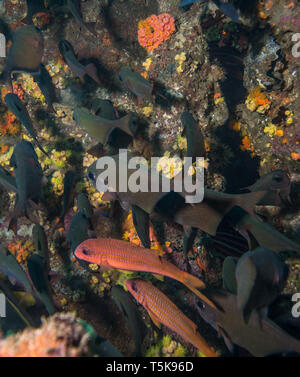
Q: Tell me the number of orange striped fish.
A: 2